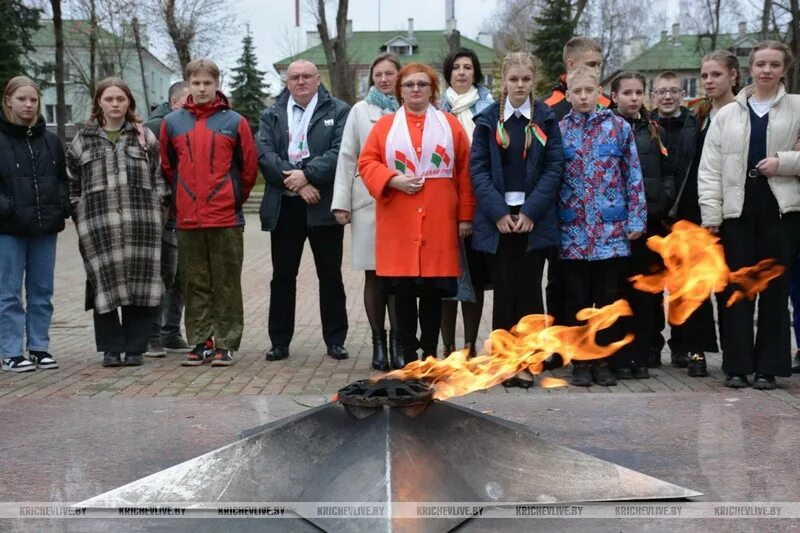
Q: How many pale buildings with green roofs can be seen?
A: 3